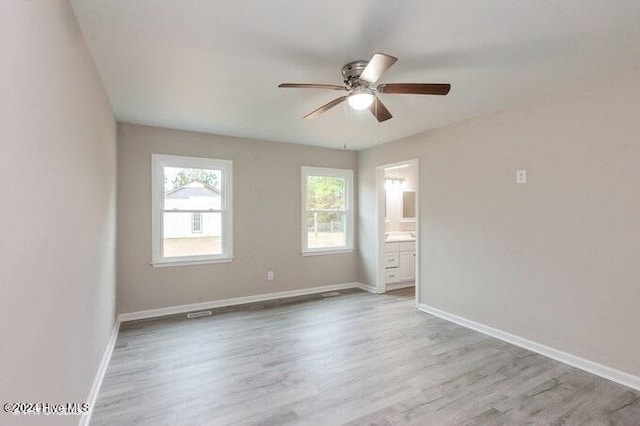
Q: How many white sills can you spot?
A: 2